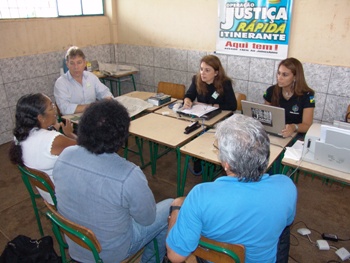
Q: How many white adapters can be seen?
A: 3